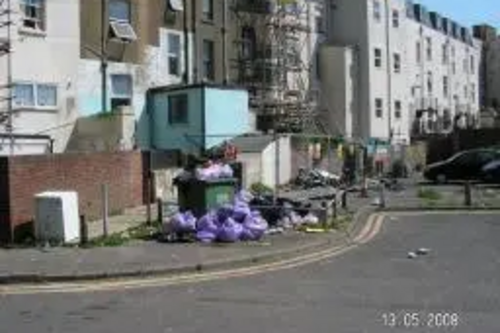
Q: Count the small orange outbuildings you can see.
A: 0